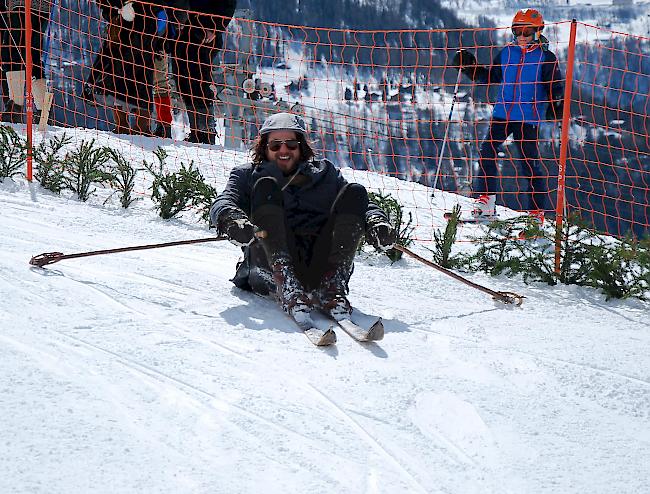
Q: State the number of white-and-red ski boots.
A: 2